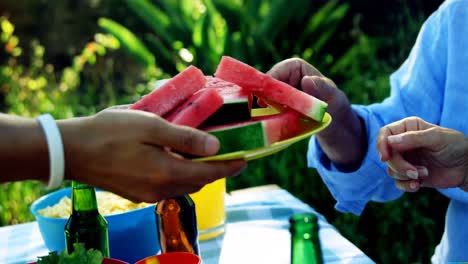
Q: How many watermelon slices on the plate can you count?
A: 5